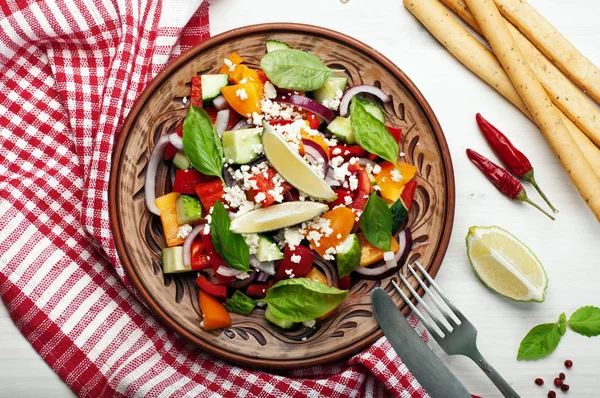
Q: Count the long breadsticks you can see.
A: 4